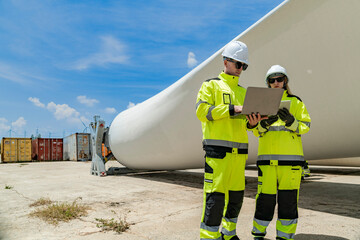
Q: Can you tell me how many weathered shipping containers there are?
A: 3